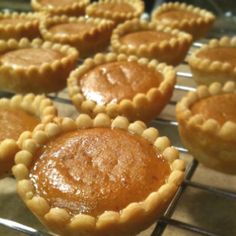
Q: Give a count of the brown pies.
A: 12